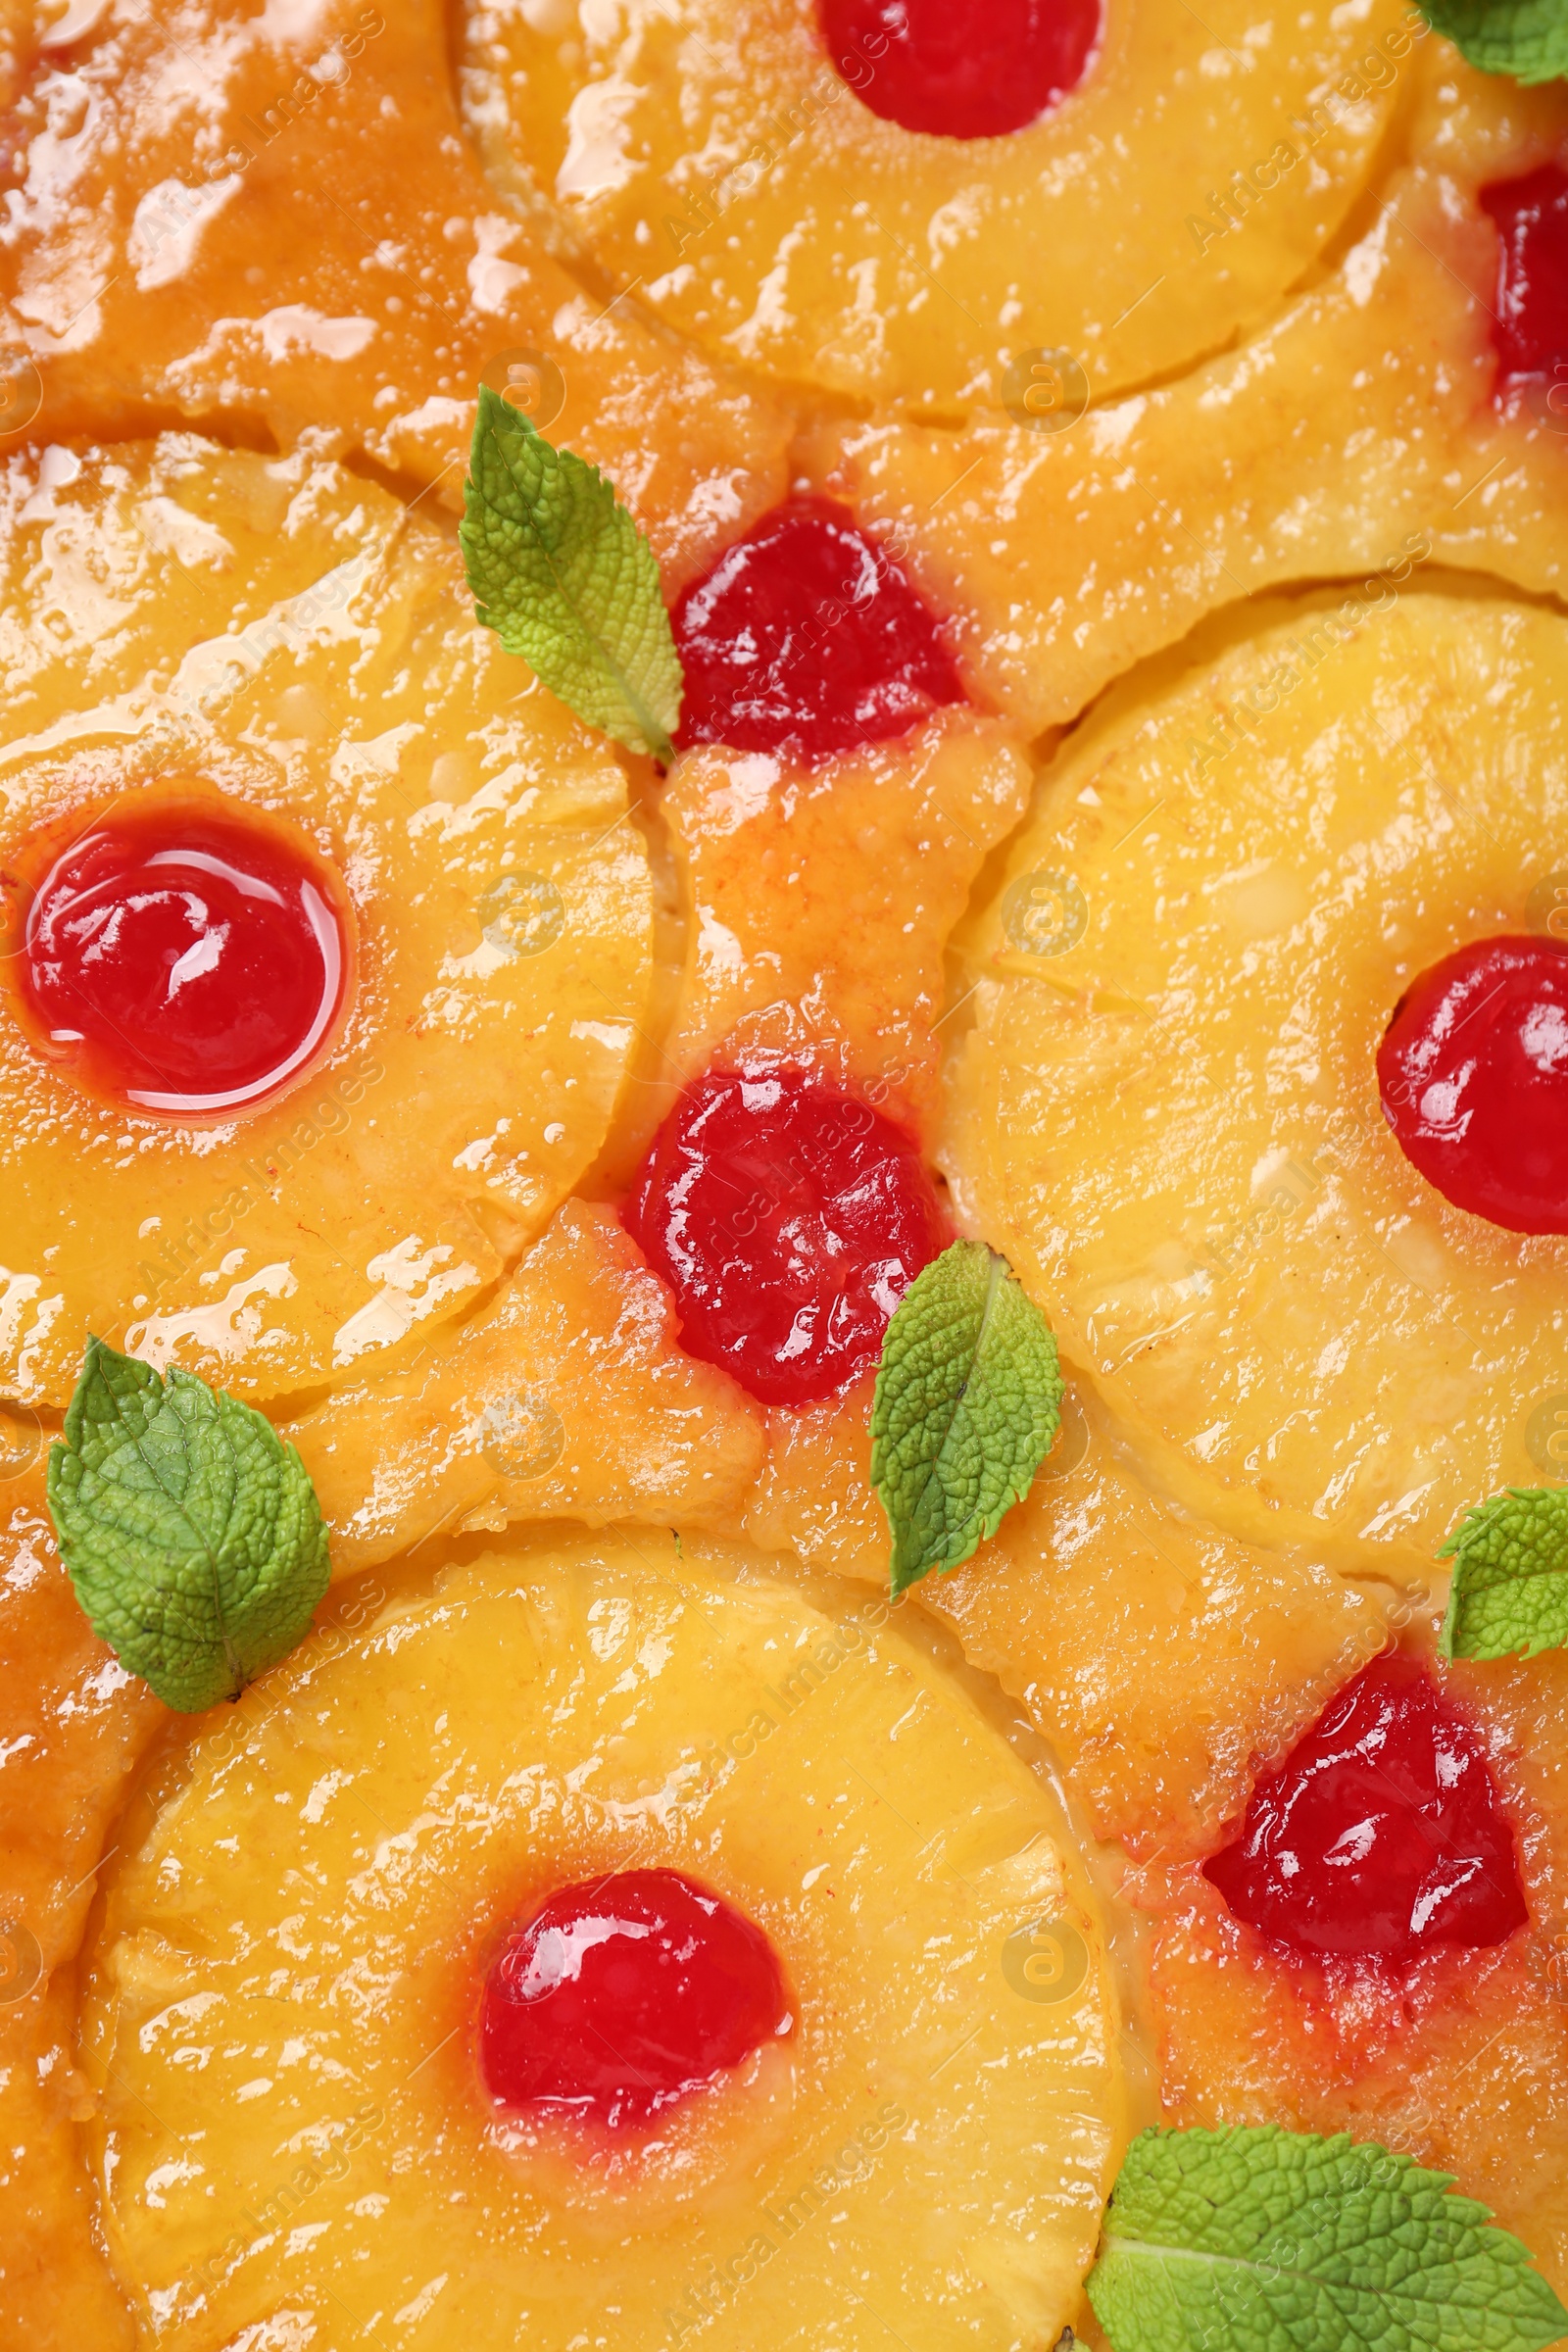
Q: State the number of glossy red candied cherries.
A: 8